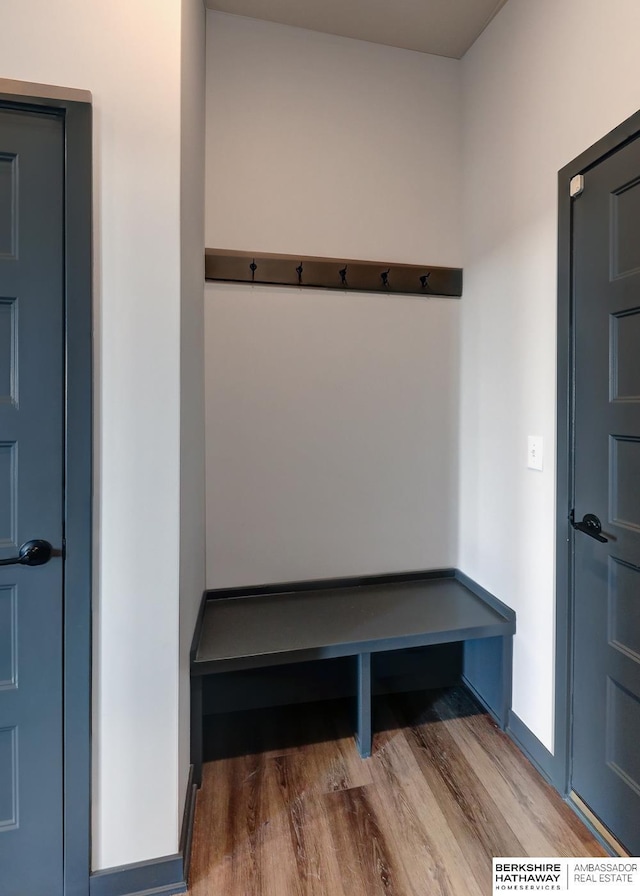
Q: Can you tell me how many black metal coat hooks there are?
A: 5